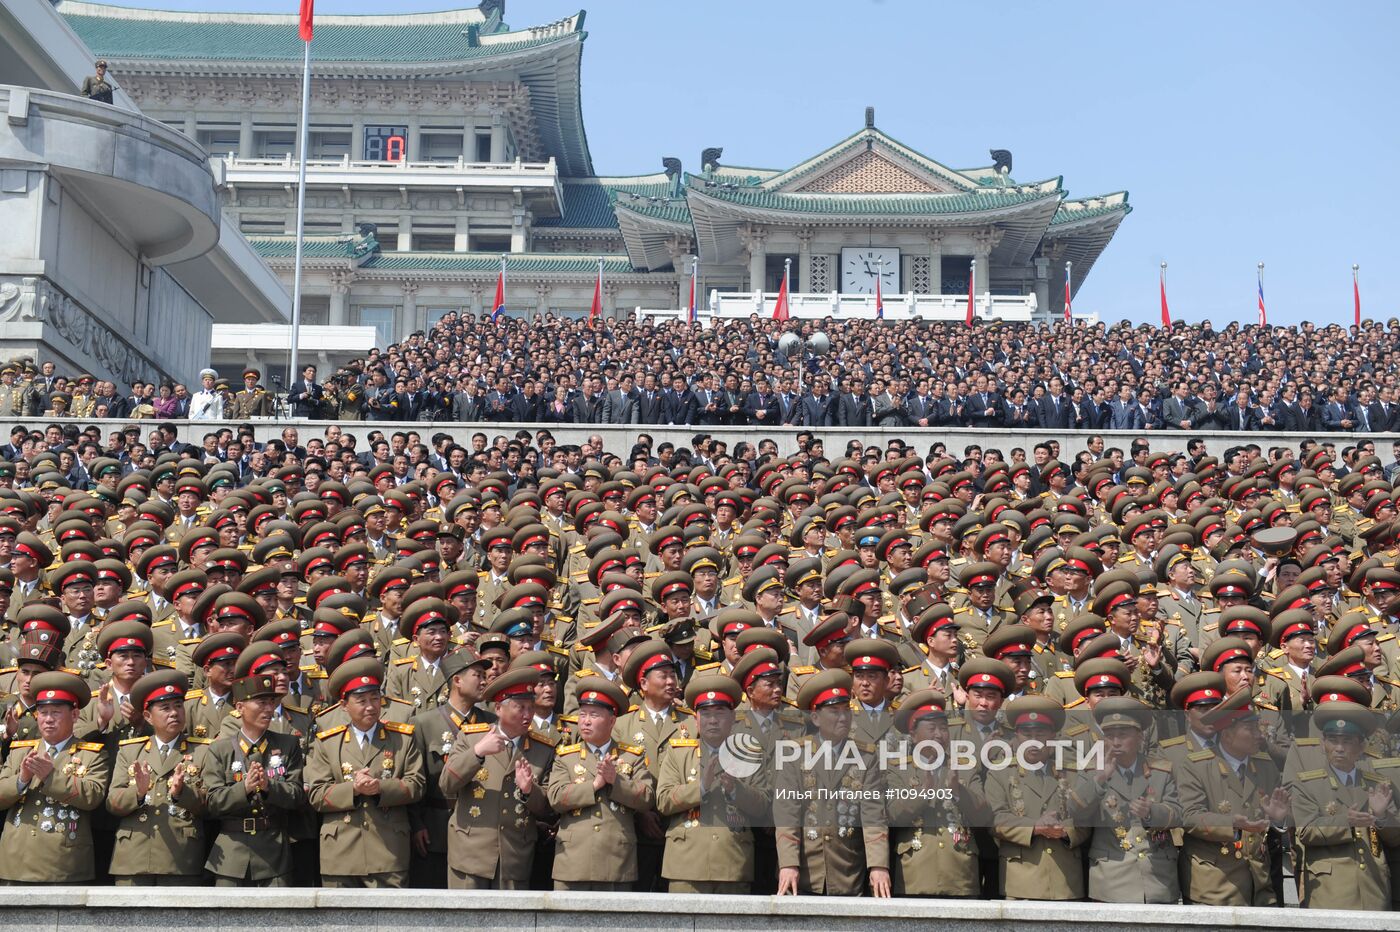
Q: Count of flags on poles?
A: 11